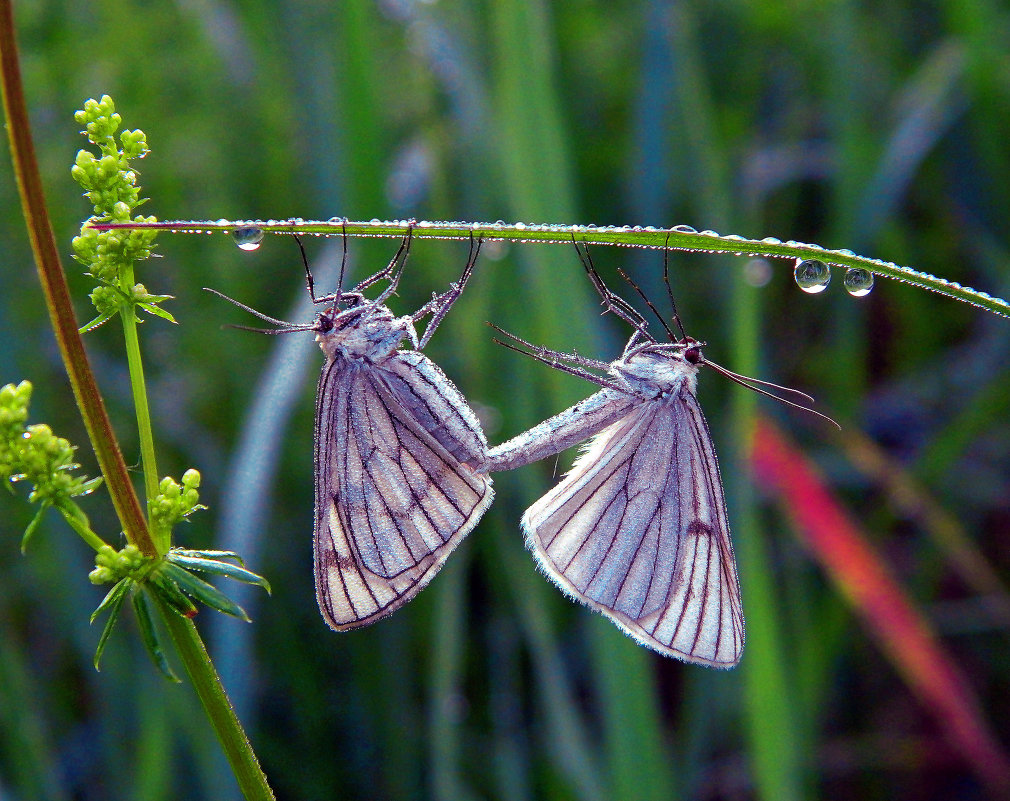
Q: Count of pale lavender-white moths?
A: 2